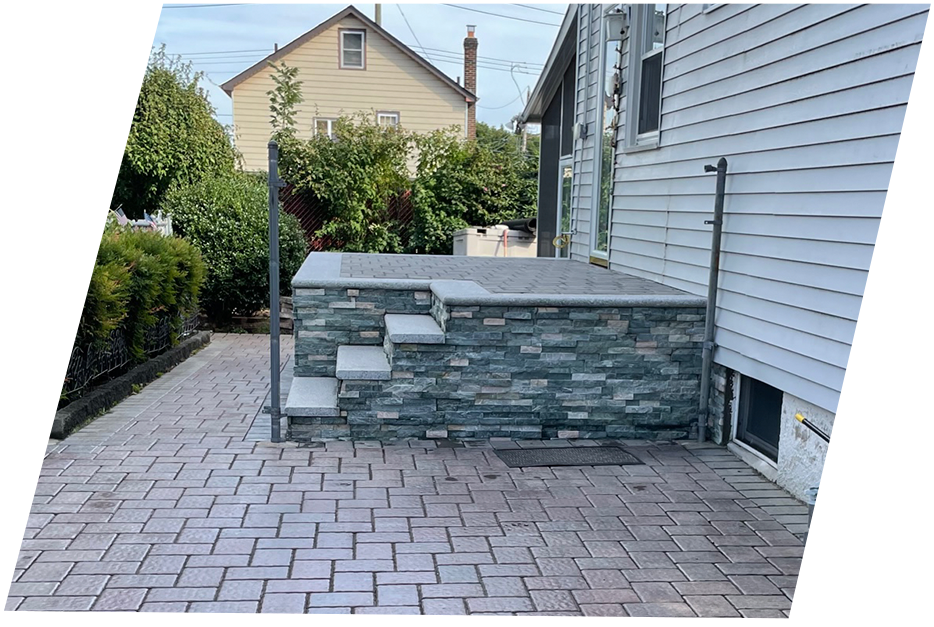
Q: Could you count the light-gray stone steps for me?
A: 3